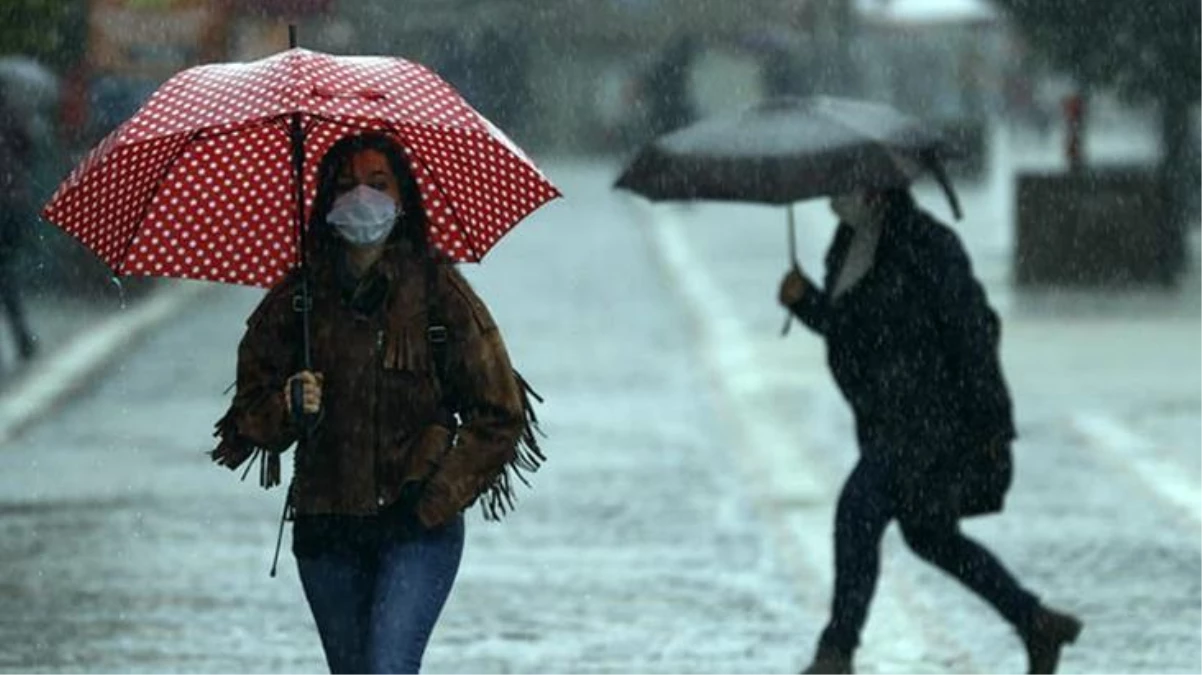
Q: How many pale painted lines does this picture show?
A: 3